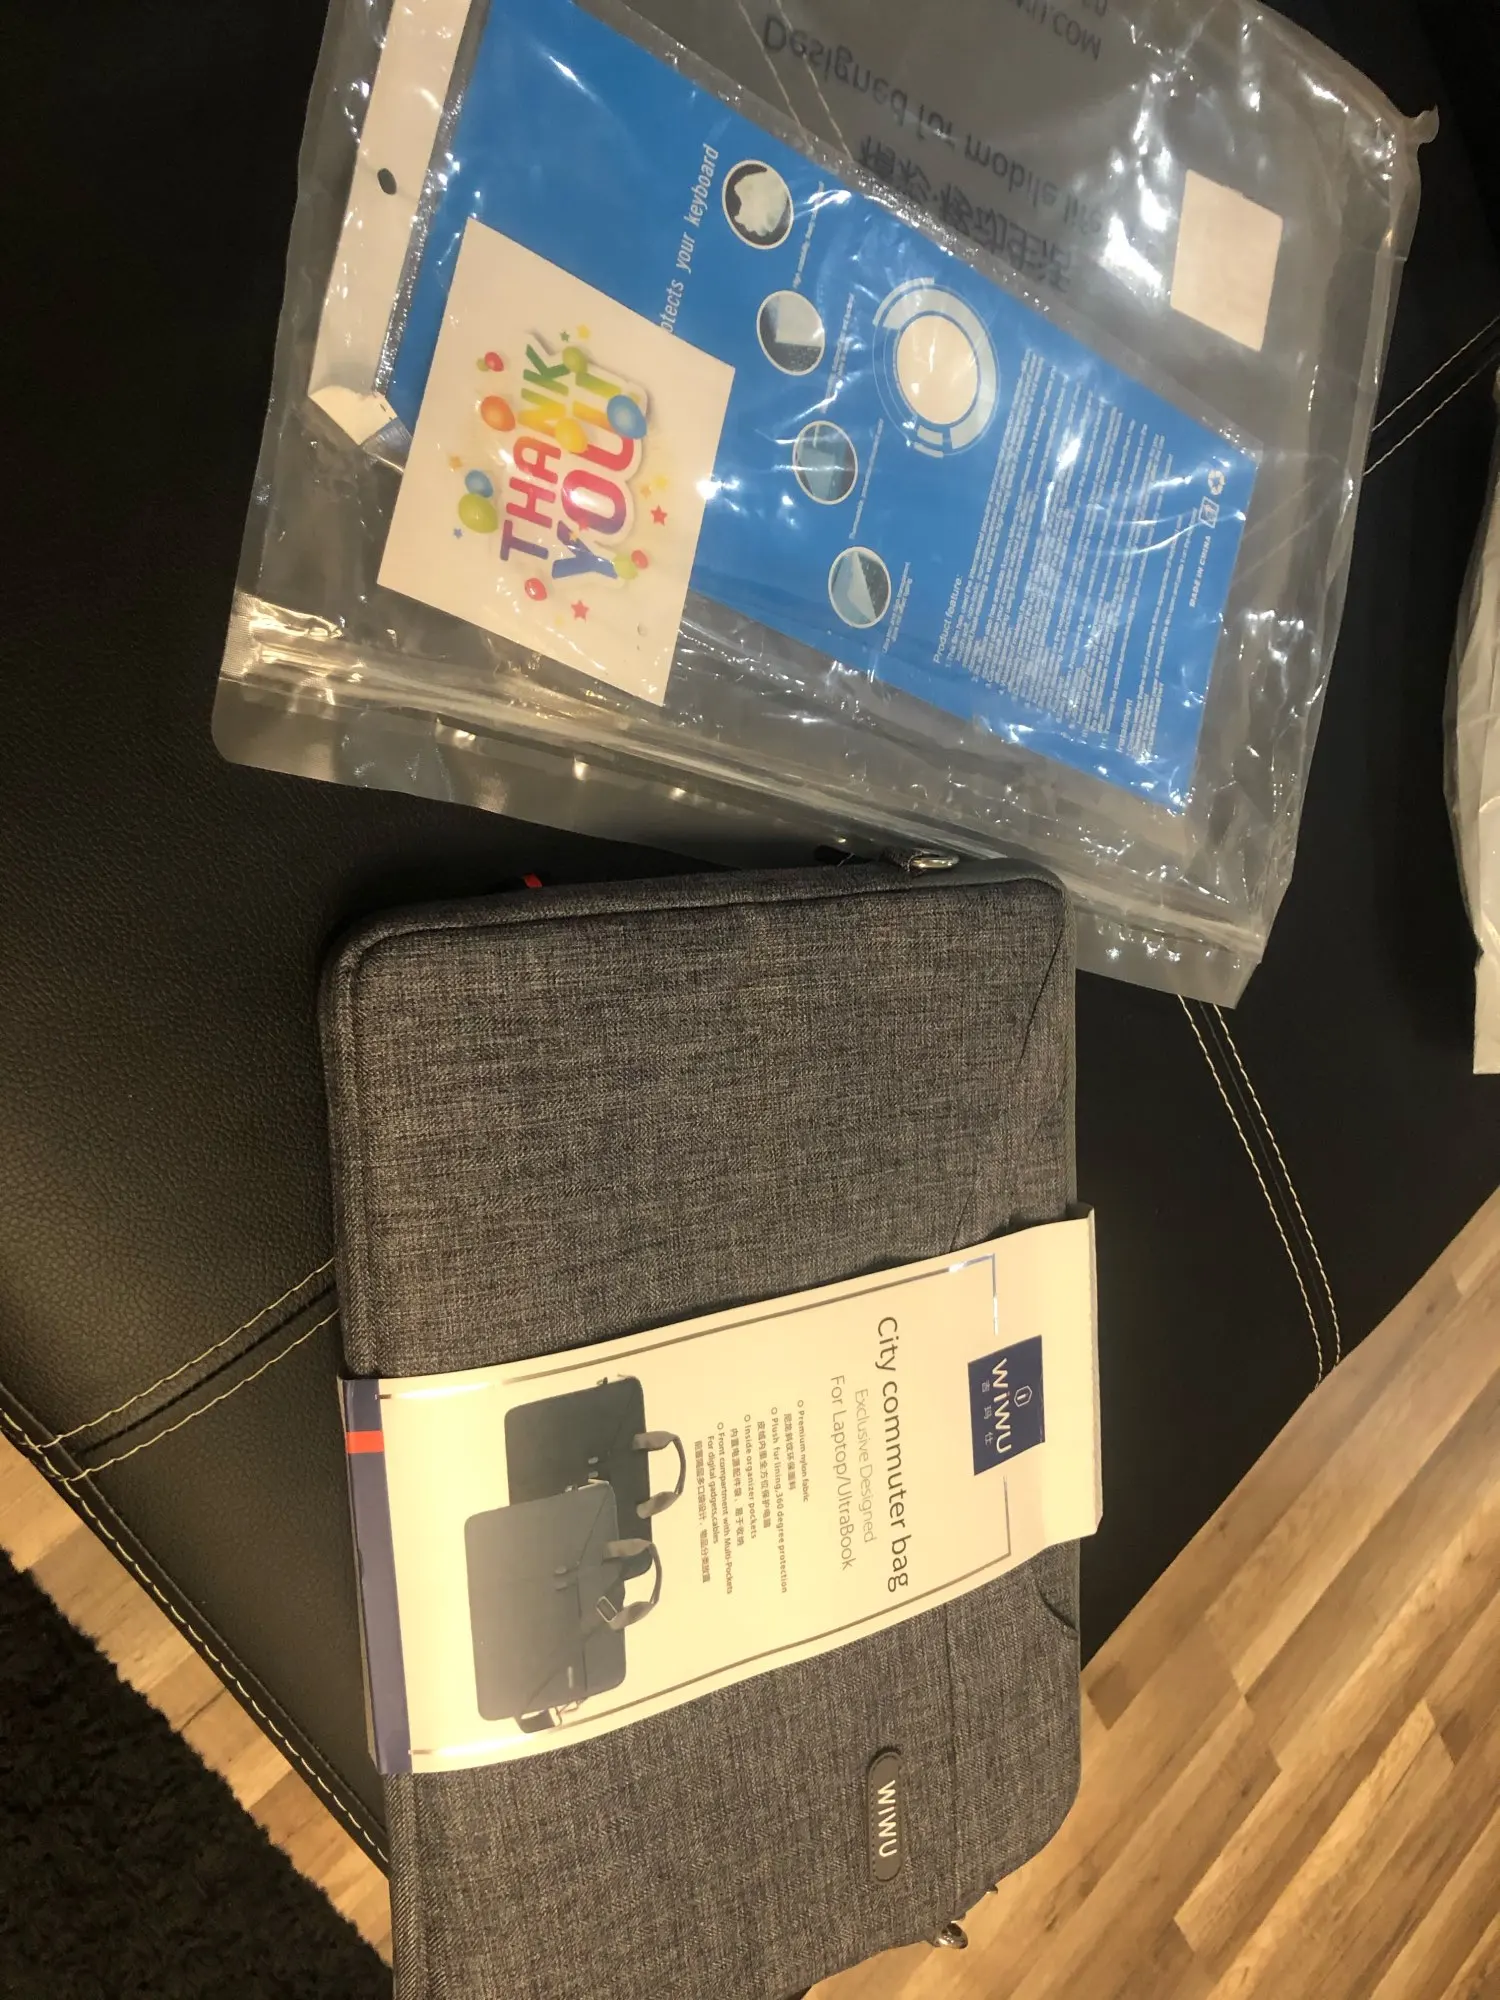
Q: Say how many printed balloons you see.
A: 11